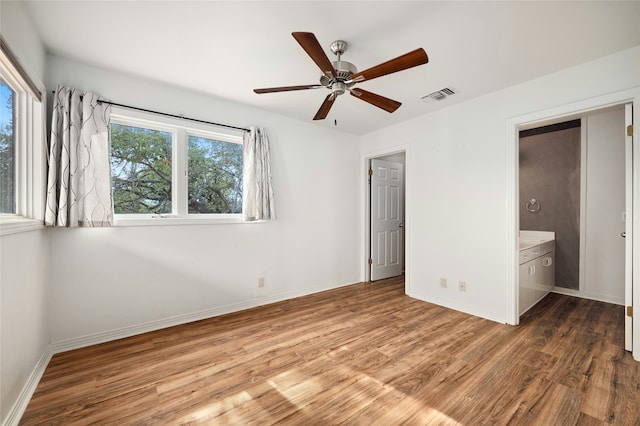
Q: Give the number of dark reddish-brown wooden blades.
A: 5